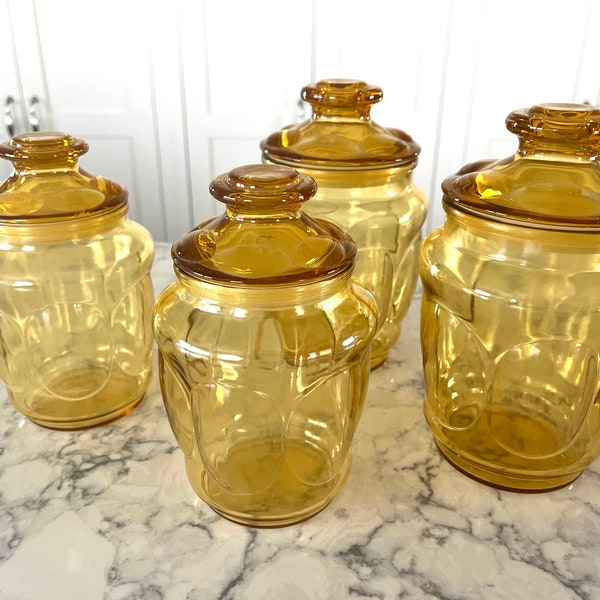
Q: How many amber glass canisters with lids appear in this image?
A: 4